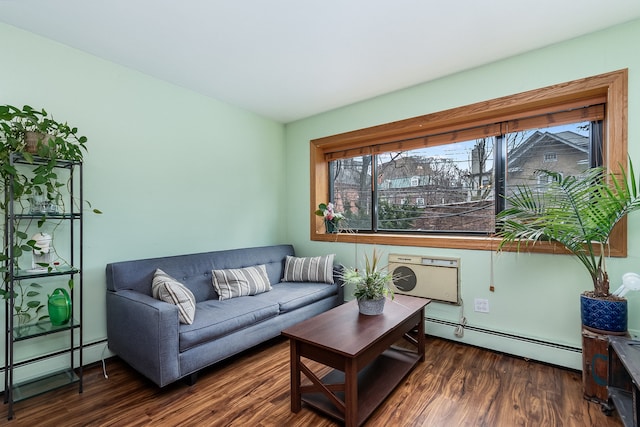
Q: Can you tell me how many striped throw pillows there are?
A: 3